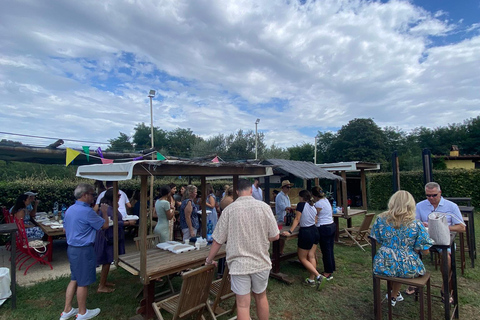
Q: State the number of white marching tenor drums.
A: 0